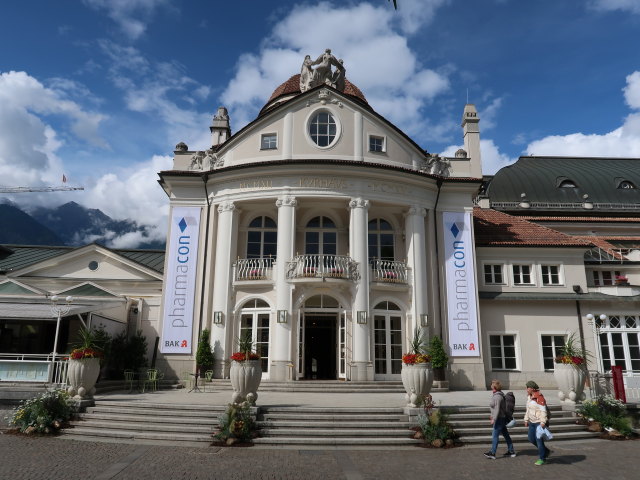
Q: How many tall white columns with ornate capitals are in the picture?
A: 4